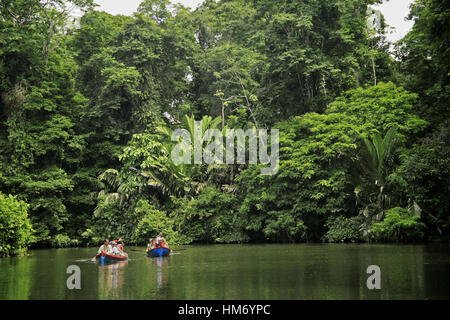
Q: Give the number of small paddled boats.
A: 2